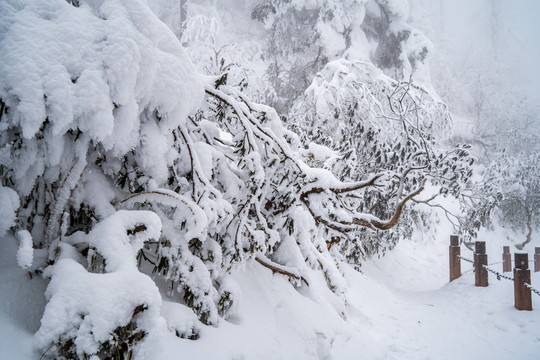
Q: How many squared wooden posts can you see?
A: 5